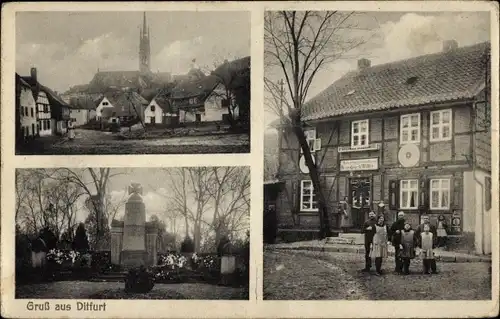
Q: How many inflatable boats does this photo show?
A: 0